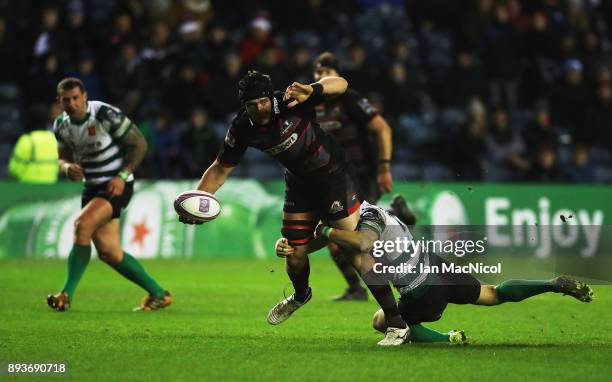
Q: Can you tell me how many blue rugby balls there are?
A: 0